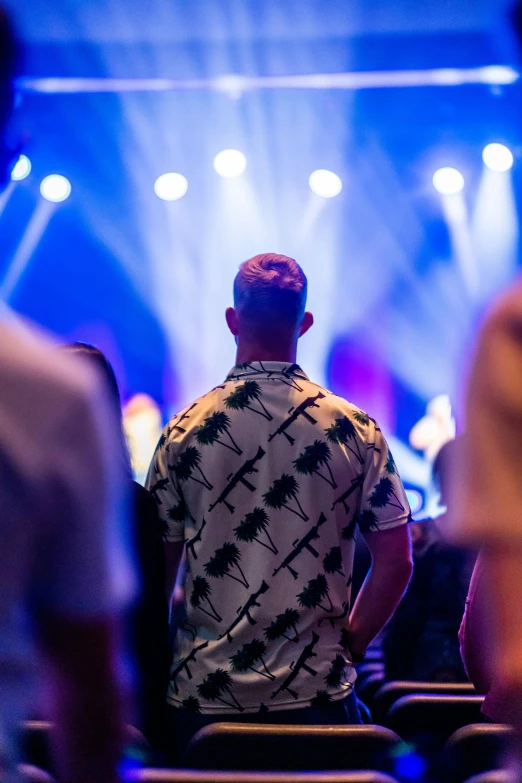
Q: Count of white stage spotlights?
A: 7